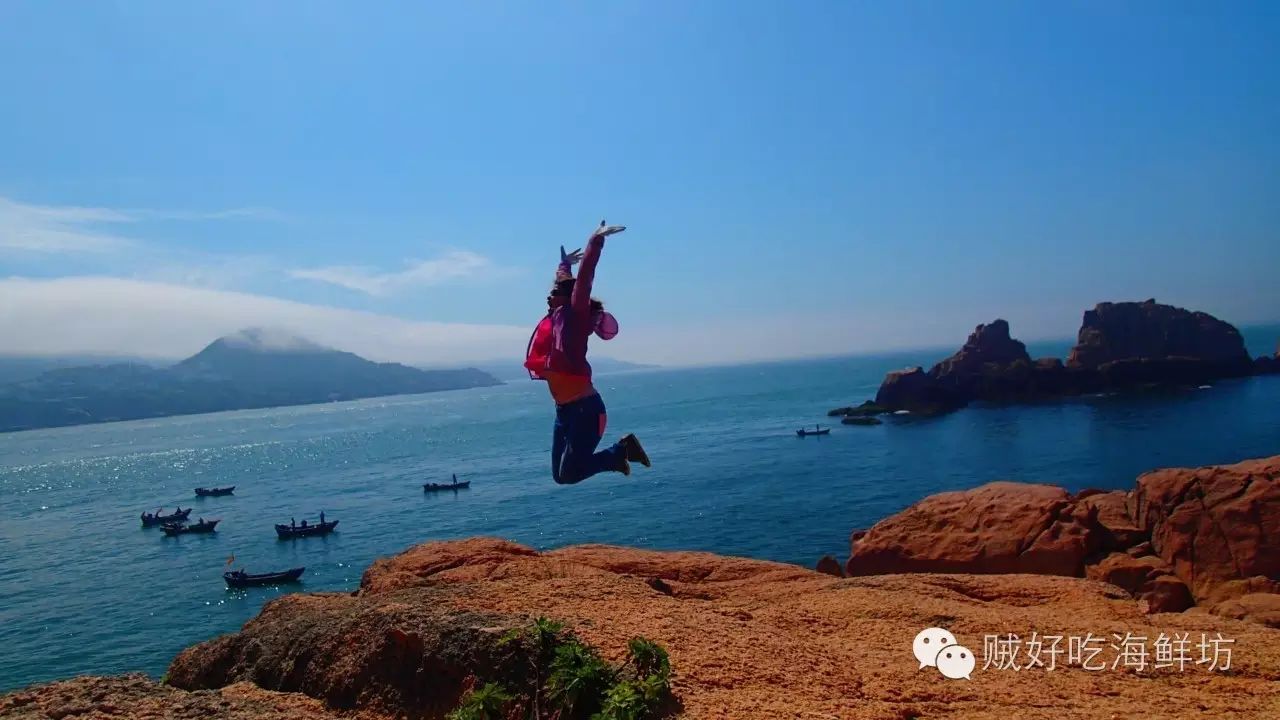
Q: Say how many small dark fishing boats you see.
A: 7